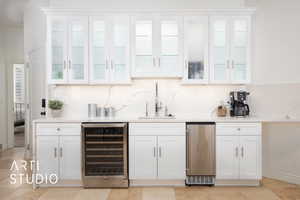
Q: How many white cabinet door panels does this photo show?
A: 15